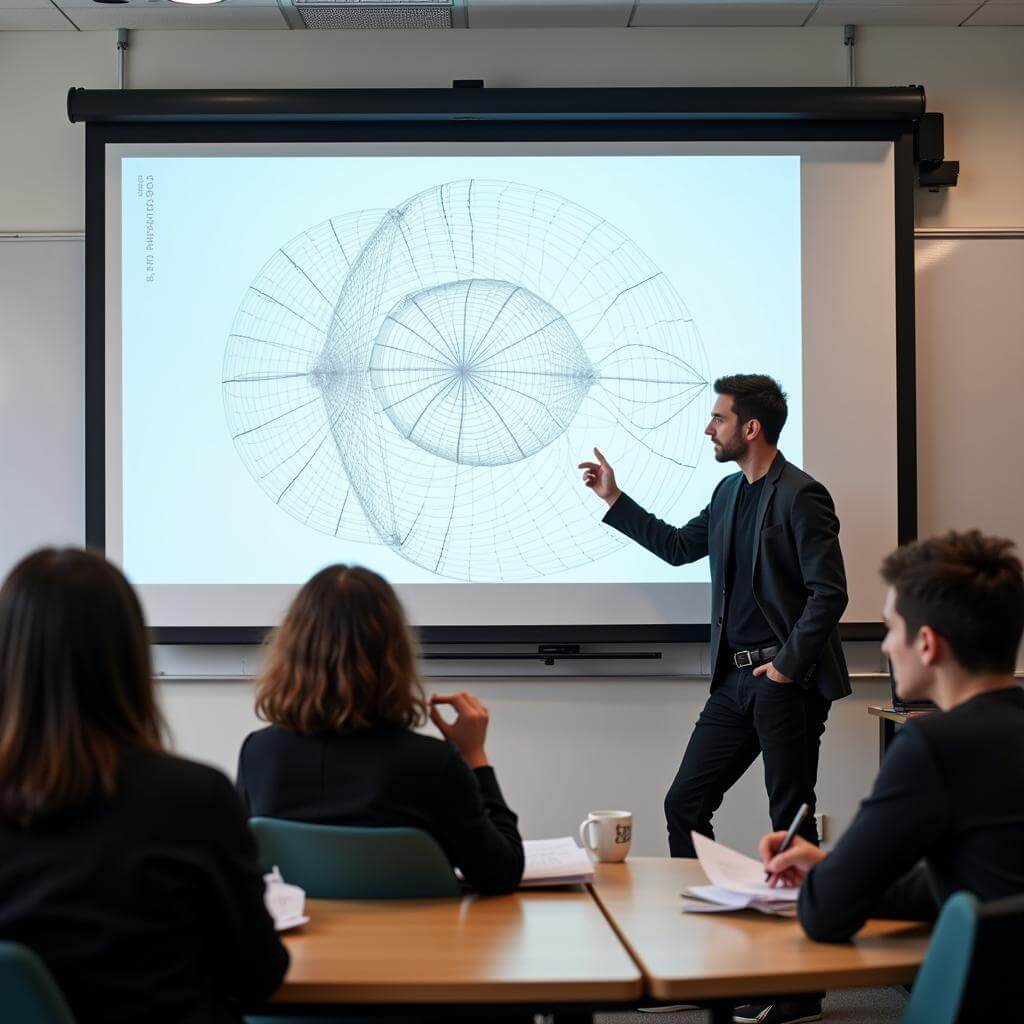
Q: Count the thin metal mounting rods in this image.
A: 2